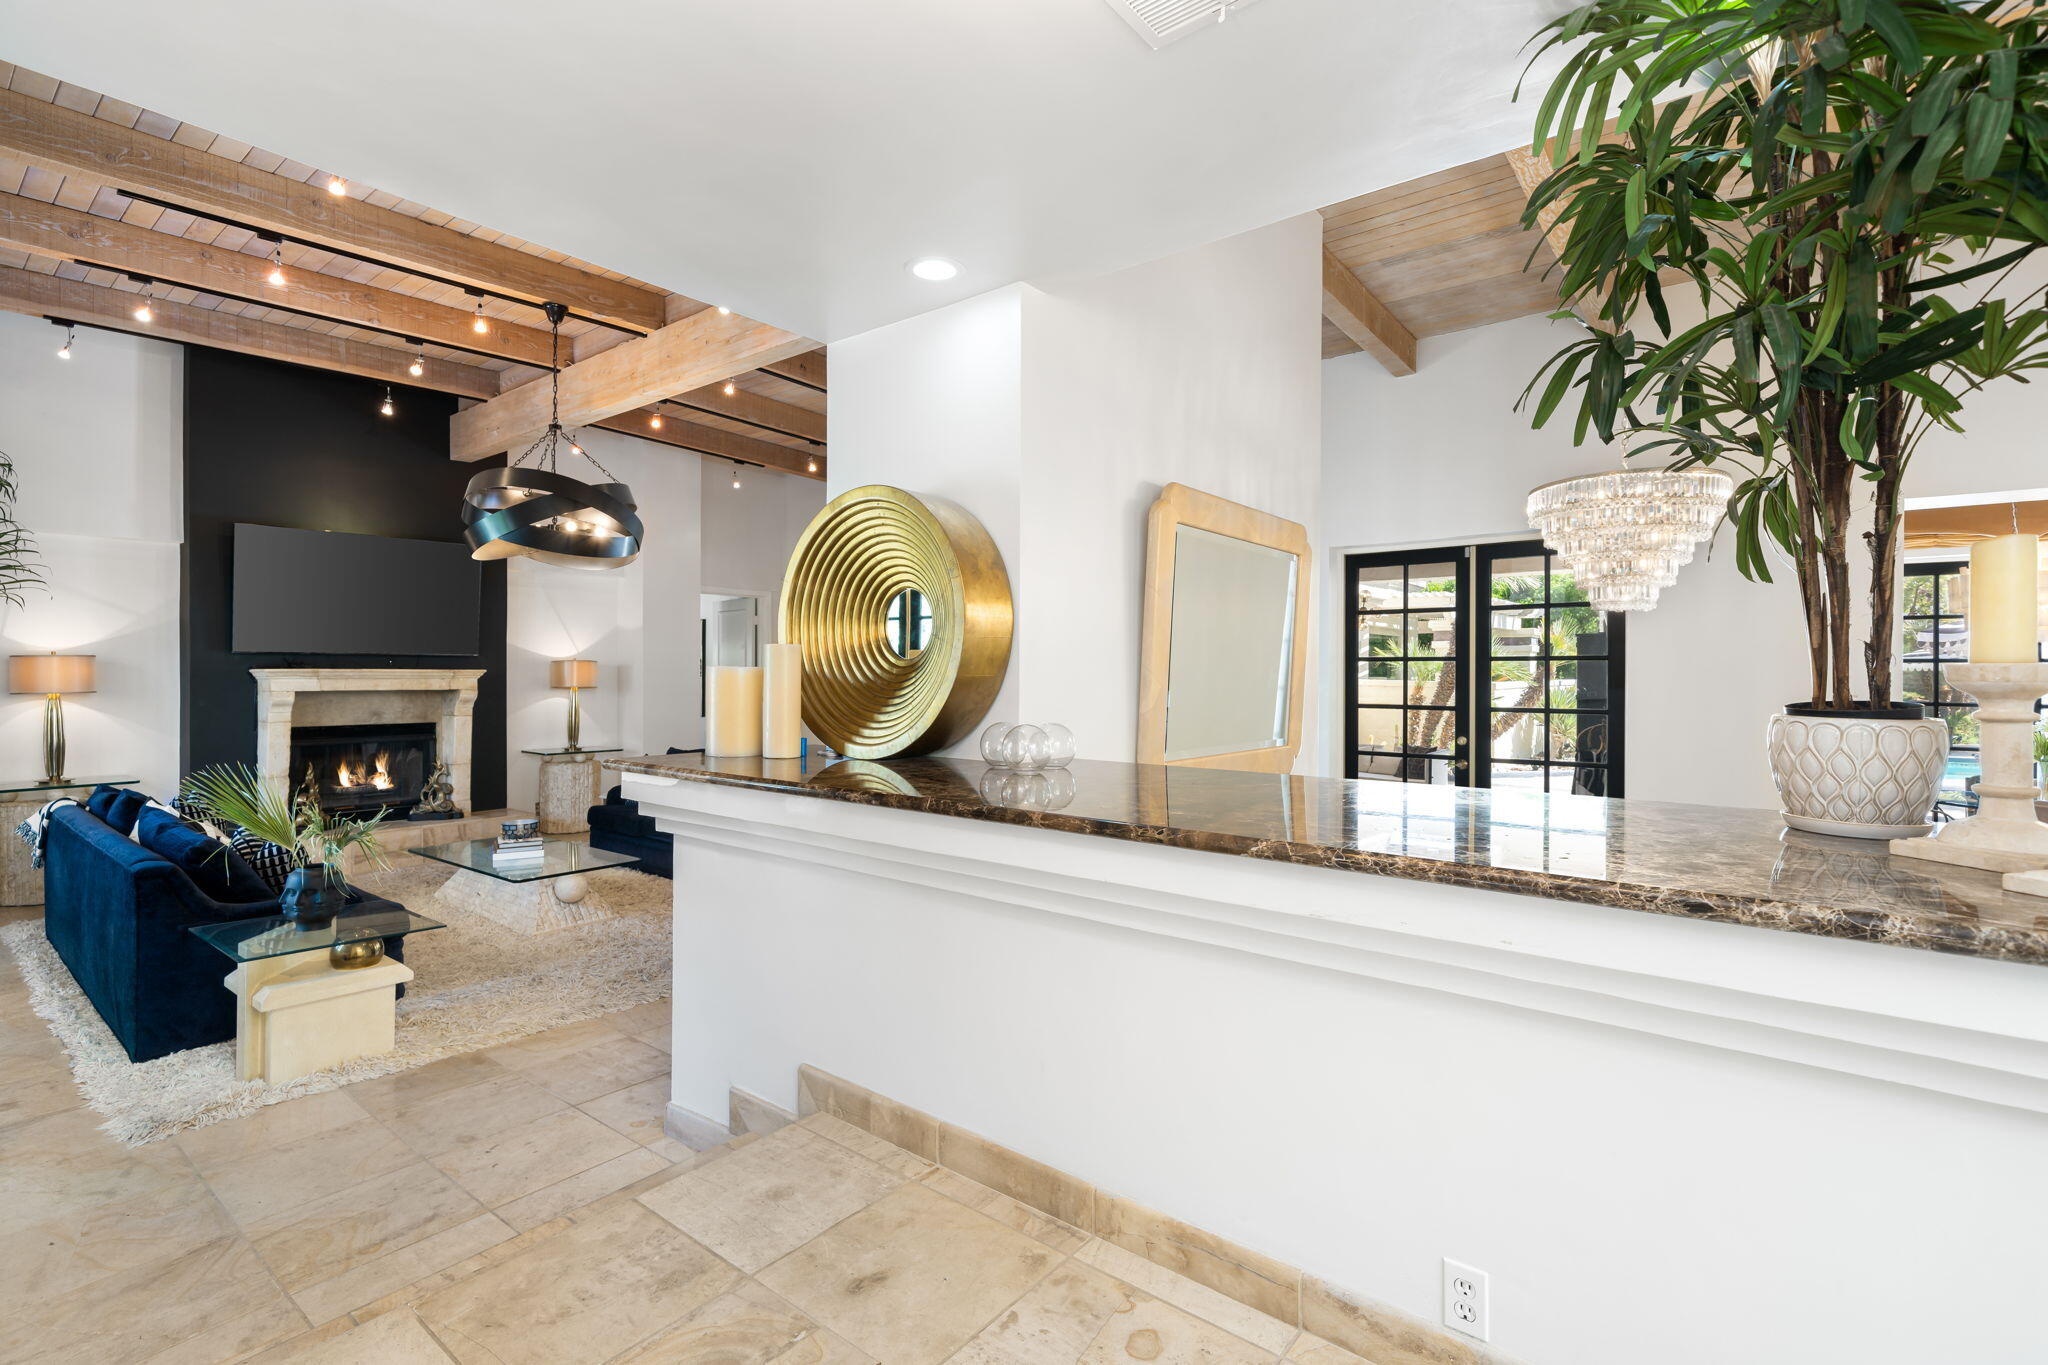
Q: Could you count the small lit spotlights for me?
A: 13